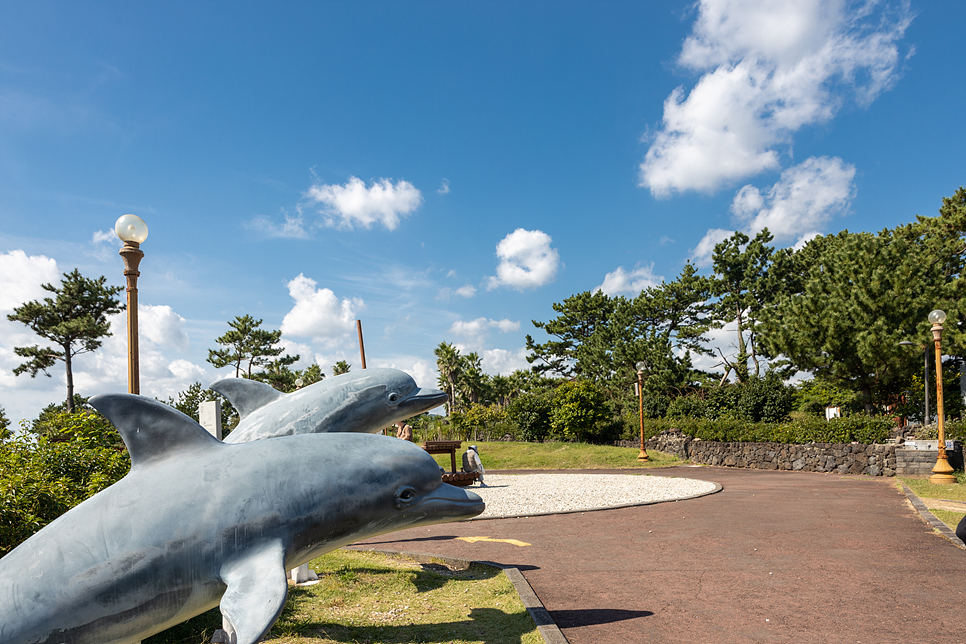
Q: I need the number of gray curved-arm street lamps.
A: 1